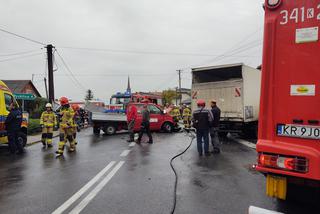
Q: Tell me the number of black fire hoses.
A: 1